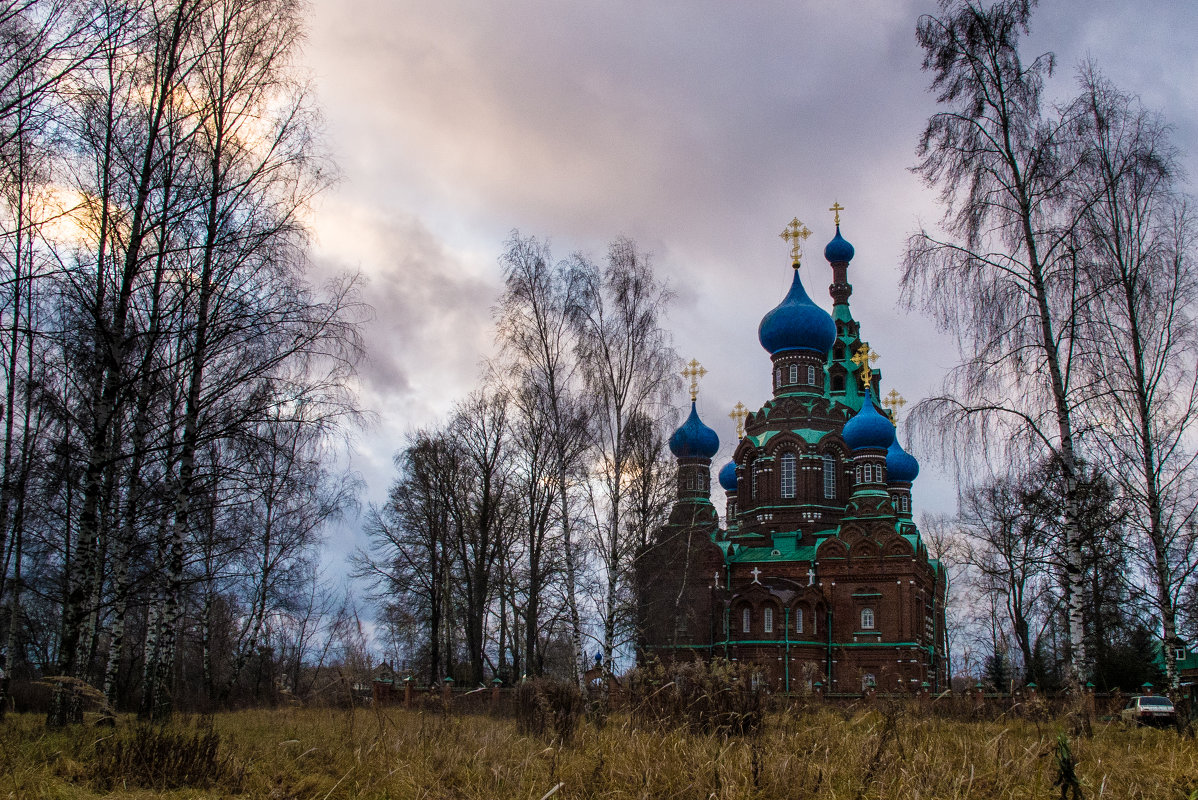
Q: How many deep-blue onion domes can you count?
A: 6